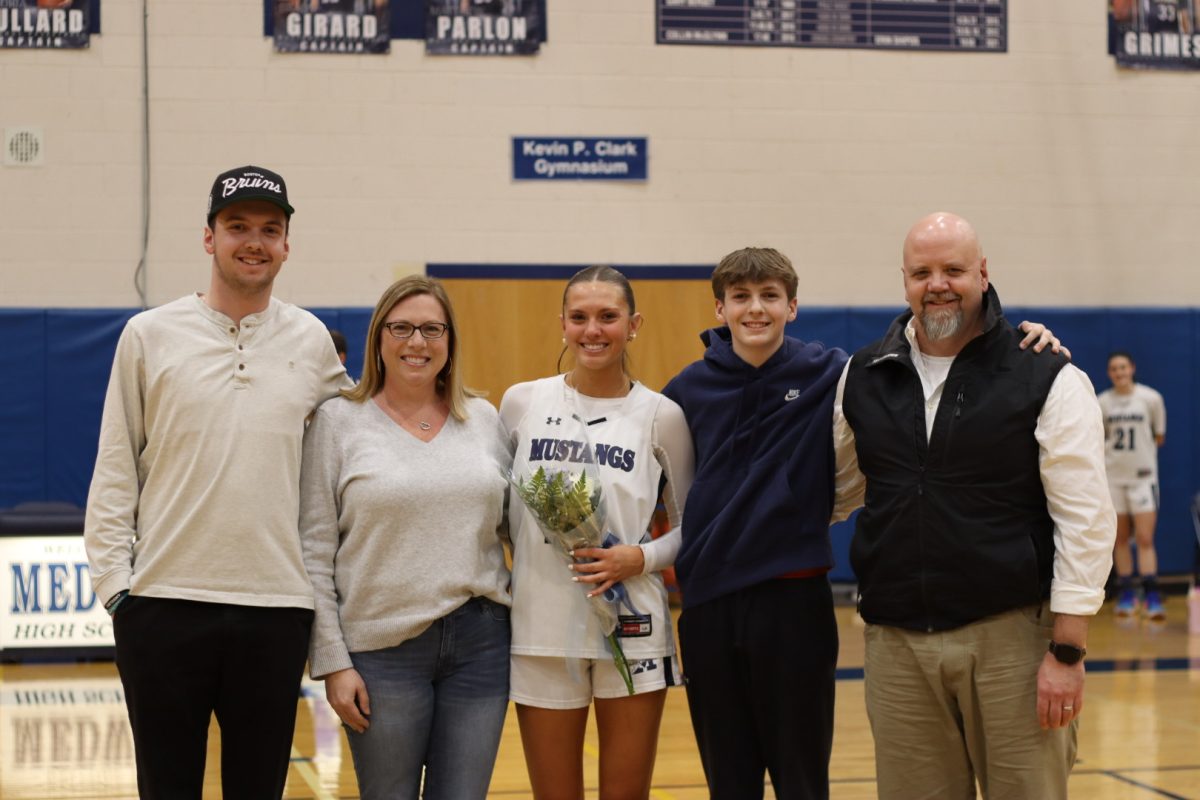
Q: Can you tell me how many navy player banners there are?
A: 4